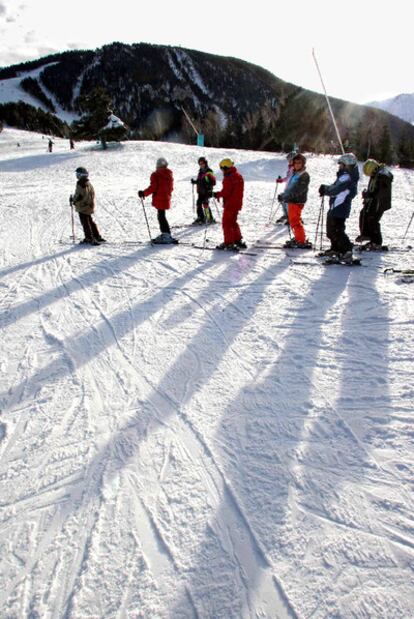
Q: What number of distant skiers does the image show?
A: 2